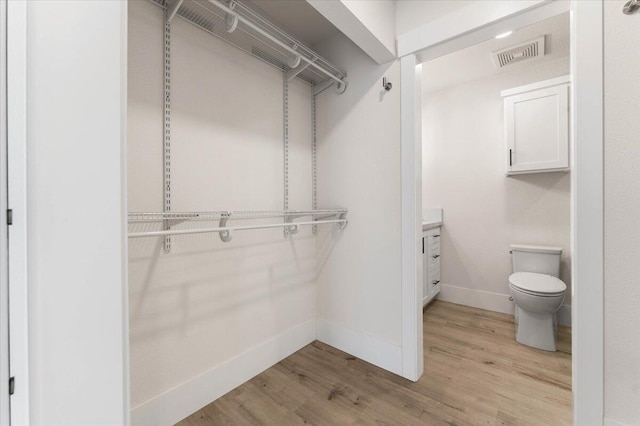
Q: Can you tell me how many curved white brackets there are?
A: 6